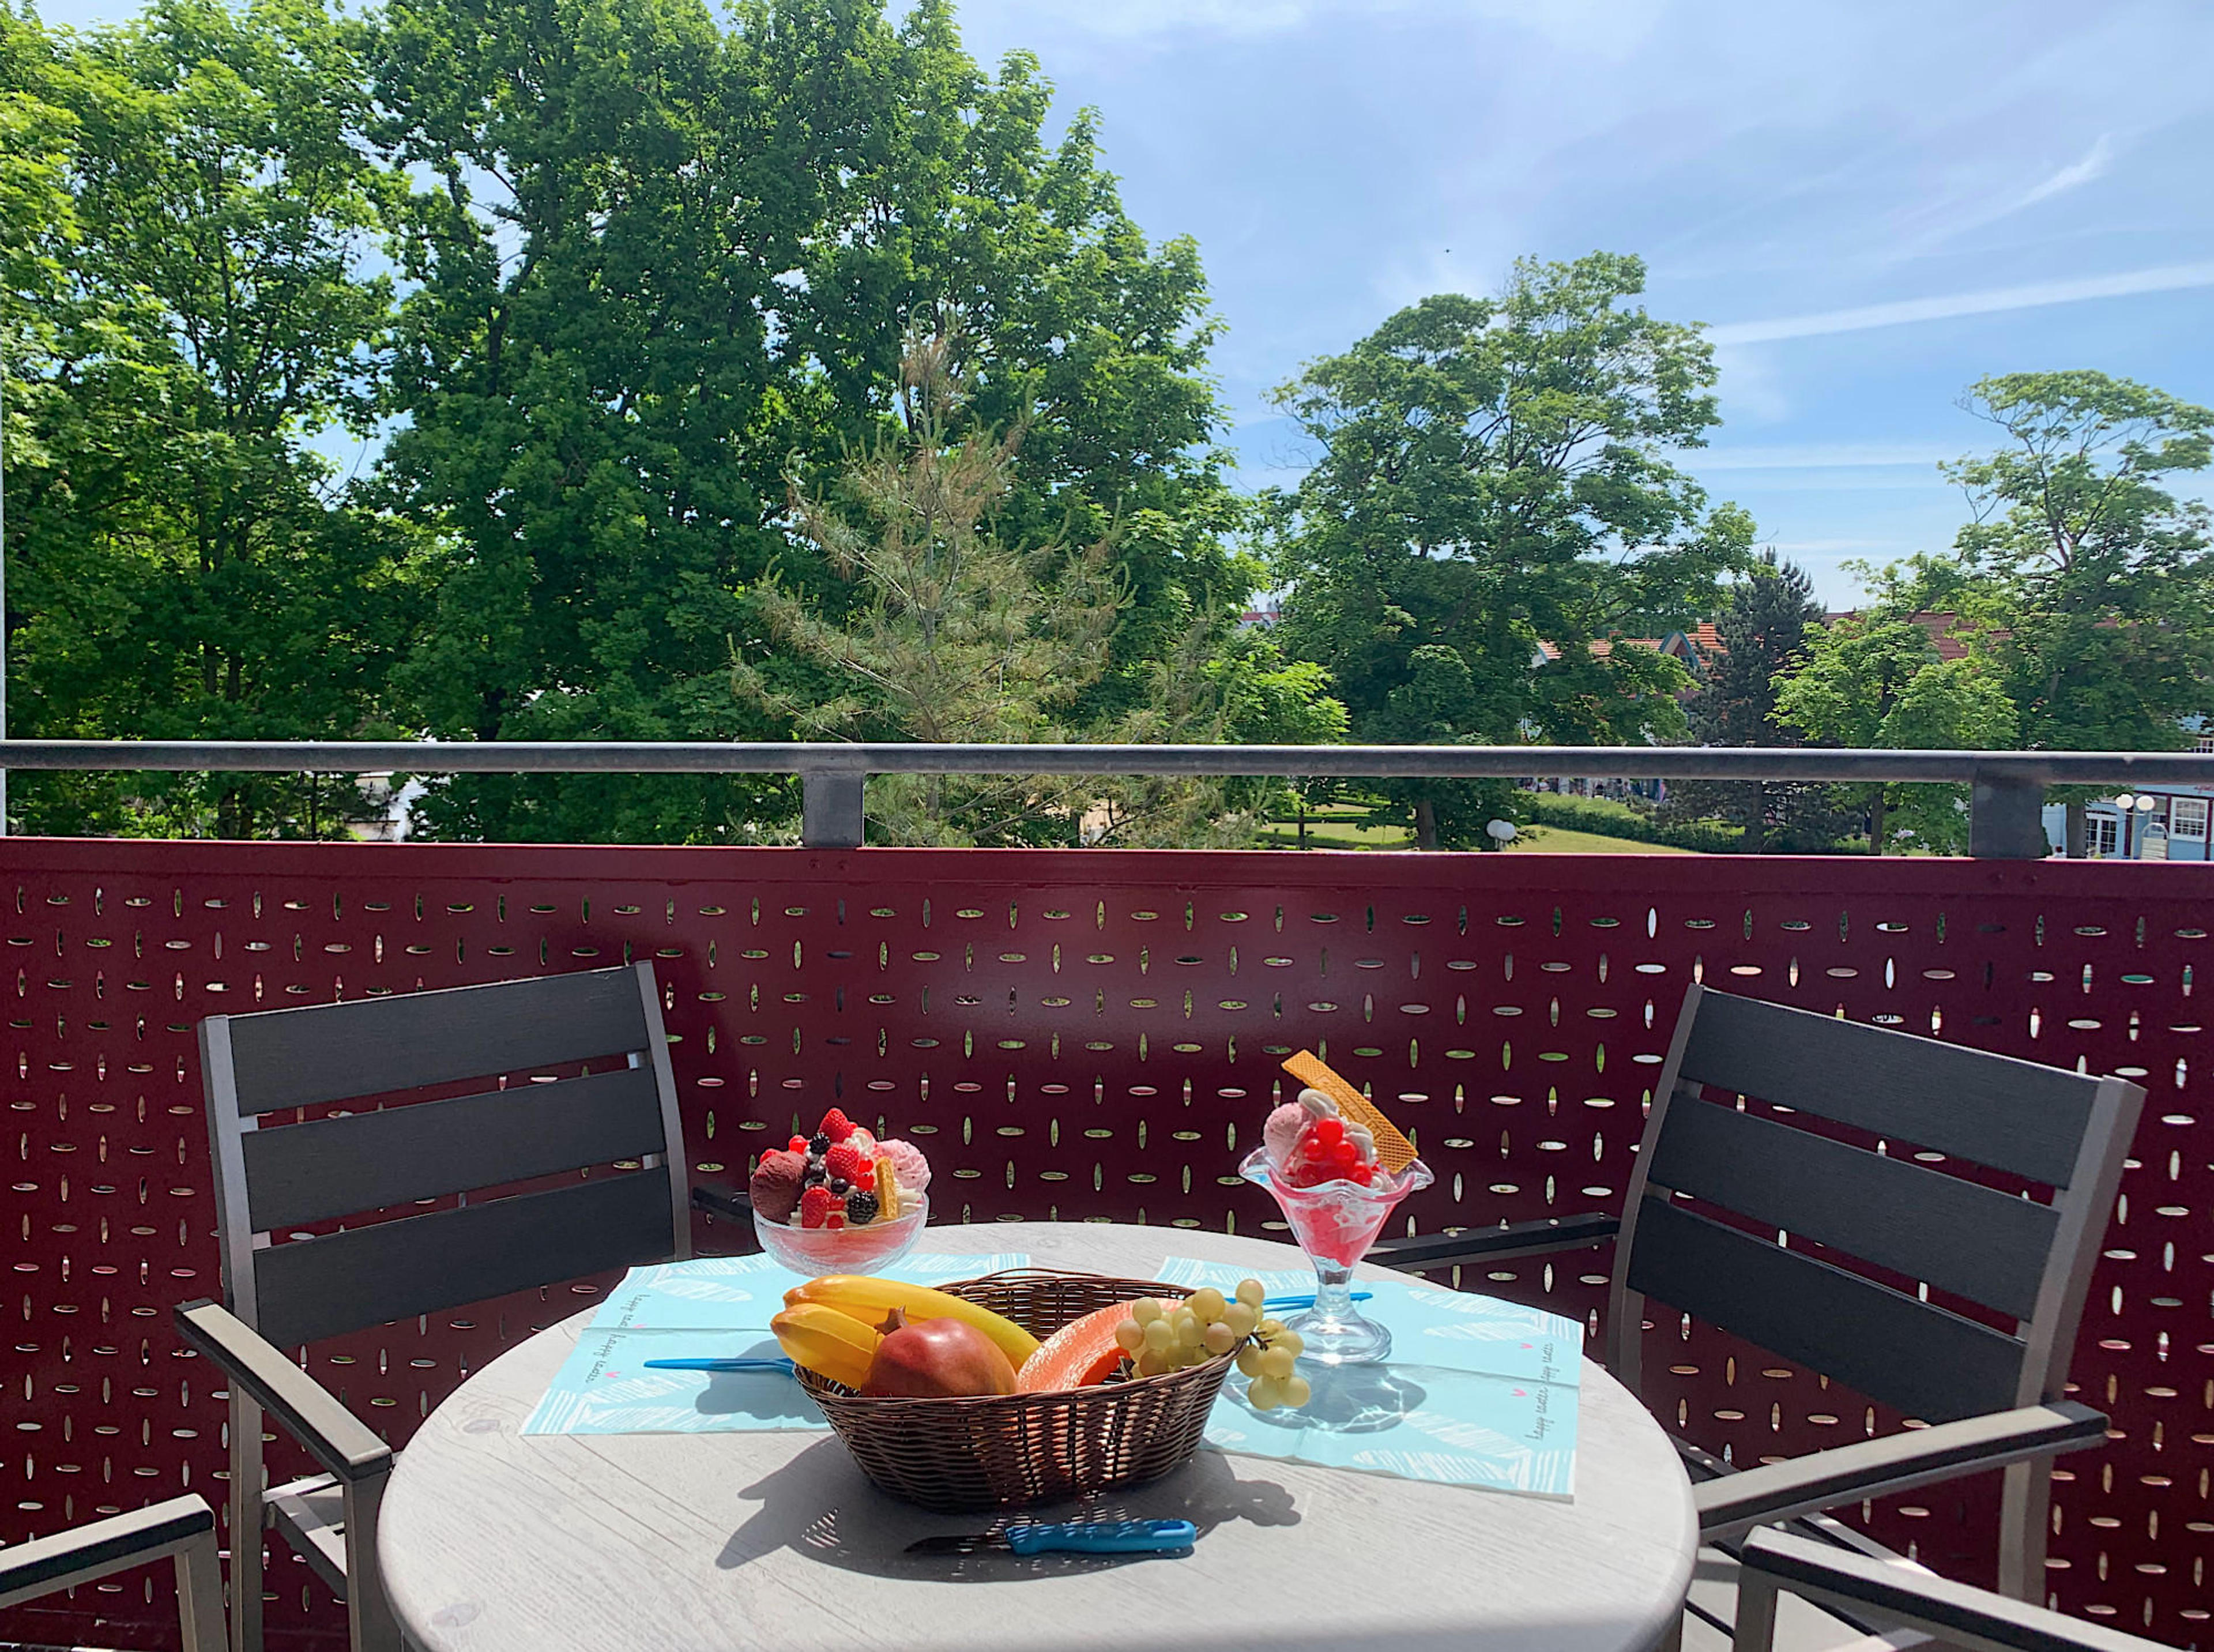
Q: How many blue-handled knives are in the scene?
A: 1